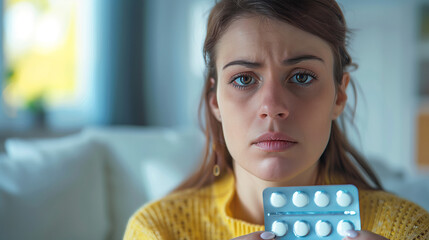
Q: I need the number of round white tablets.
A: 8